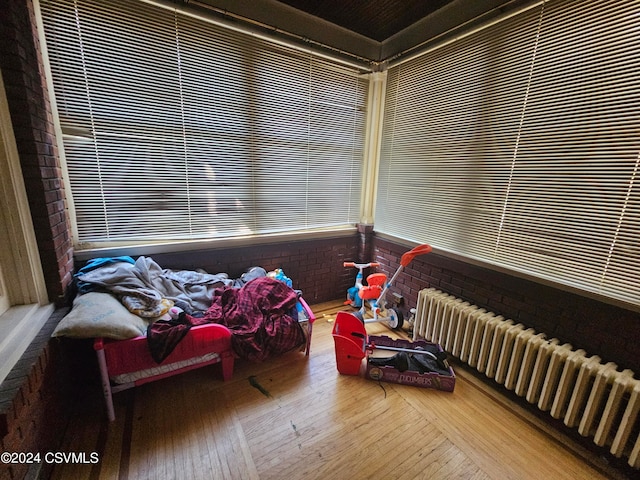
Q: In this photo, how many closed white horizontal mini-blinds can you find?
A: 2